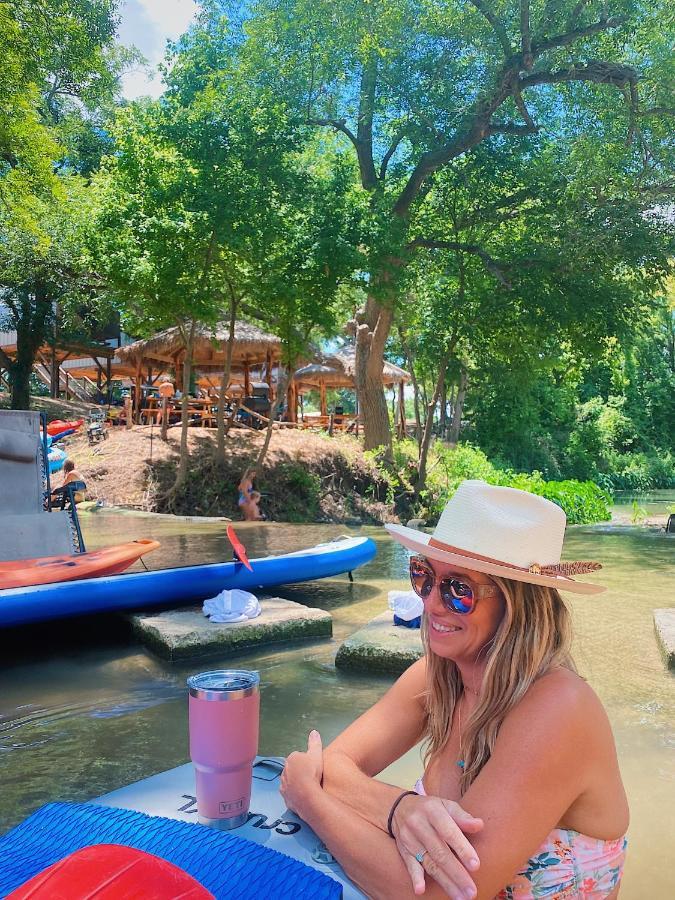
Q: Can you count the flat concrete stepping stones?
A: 3